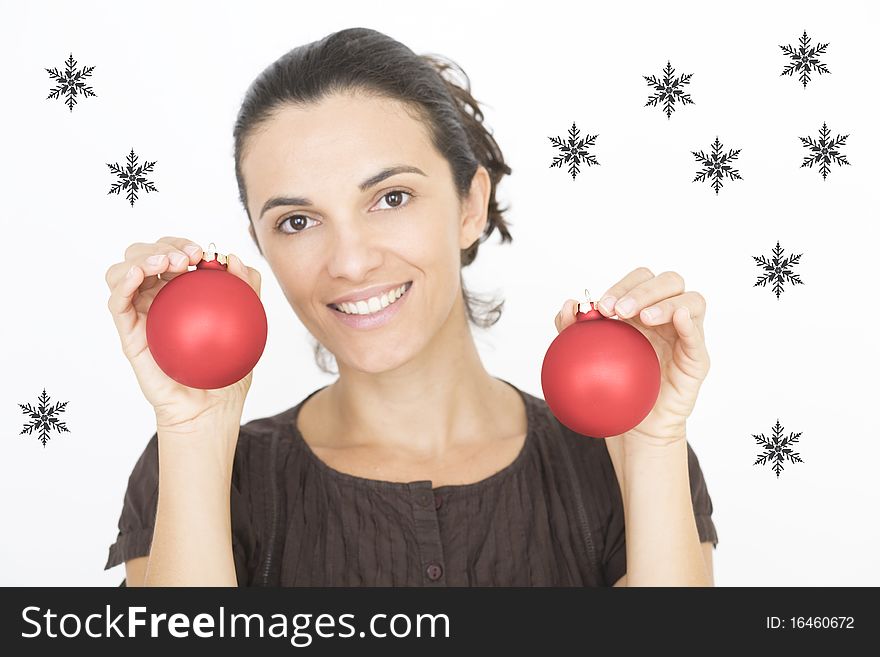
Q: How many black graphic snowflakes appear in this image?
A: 10